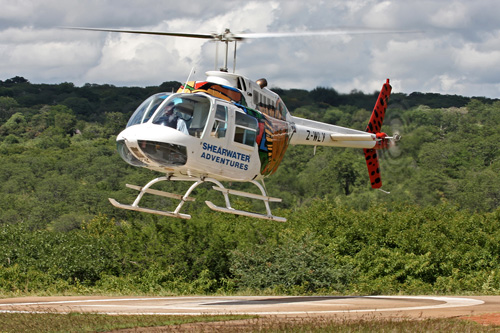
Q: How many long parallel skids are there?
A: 2